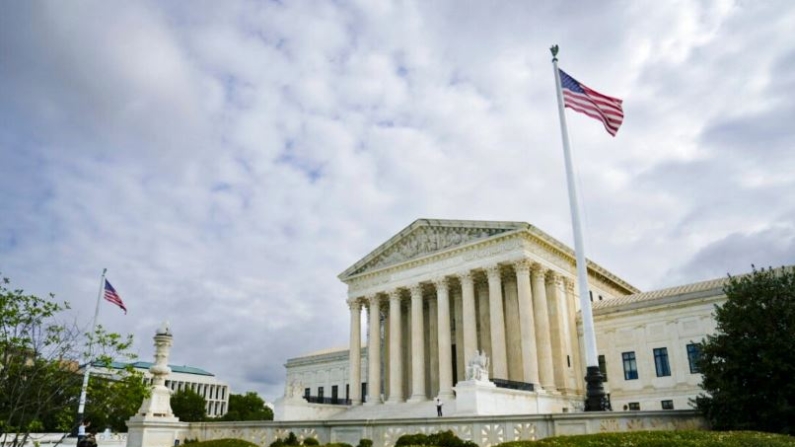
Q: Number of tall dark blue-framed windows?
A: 3